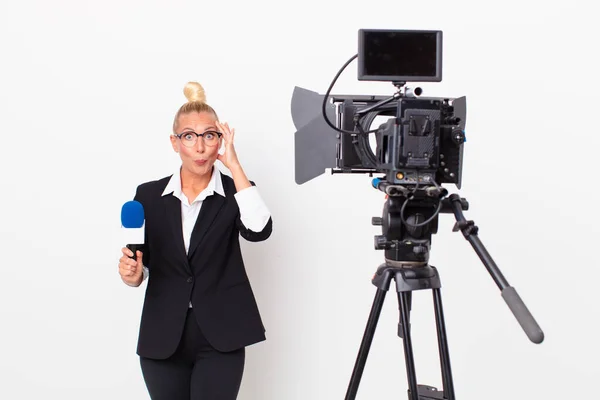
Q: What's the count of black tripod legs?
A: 3